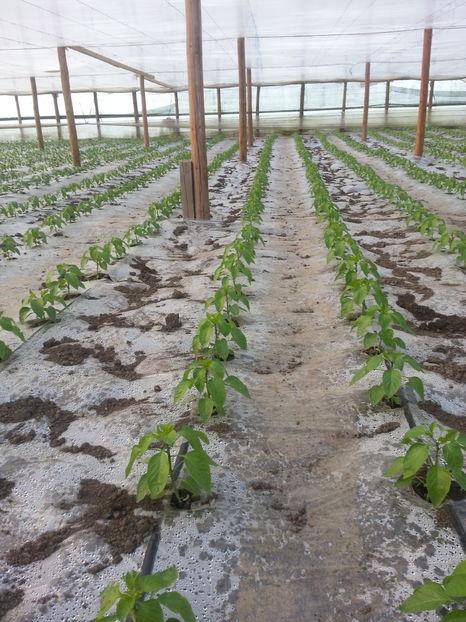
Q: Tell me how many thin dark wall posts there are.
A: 11